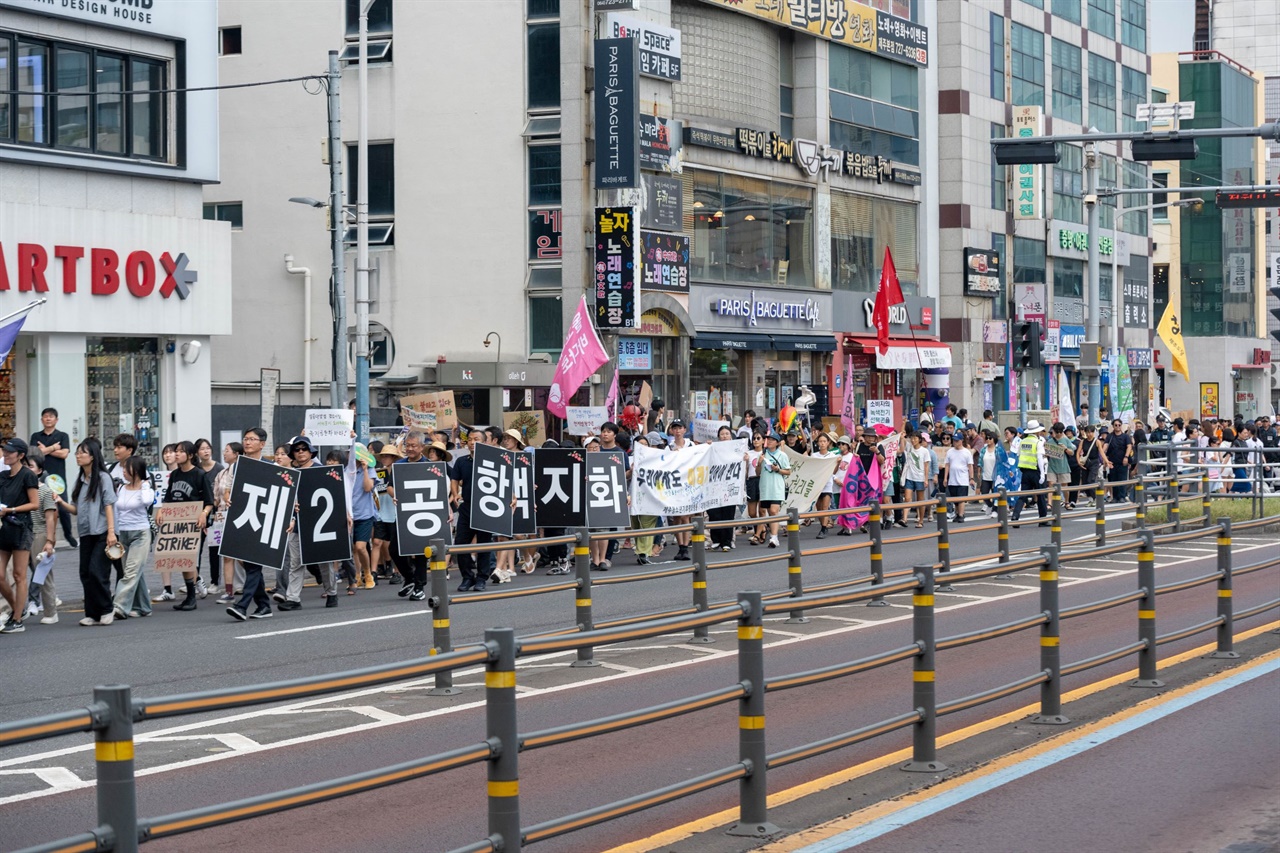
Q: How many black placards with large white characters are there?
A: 7